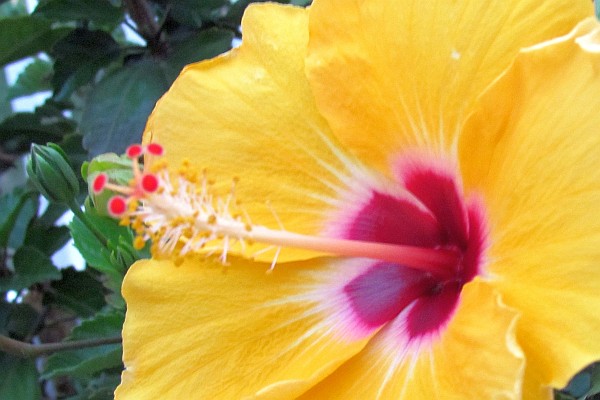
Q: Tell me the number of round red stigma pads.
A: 5